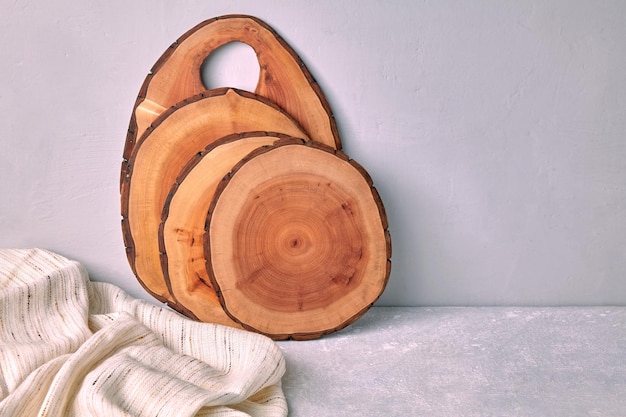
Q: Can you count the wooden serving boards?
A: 4